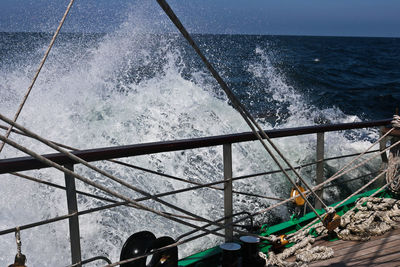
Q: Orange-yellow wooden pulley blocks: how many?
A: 3